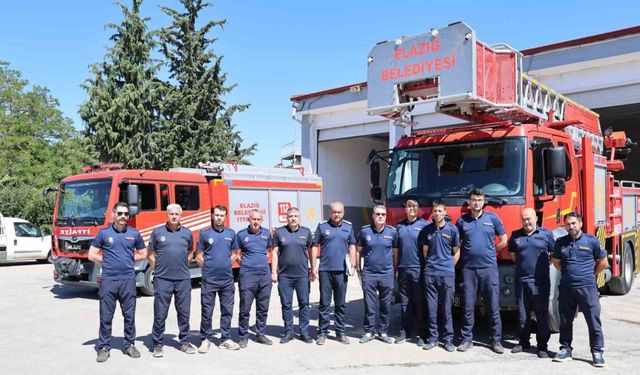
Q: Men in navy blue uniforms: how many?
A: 12